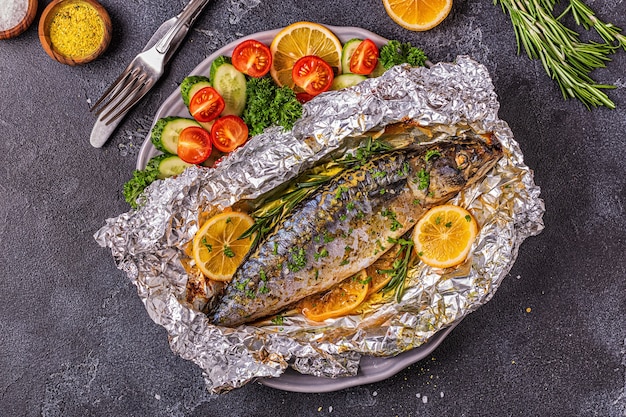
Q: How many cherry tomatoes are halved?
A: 6